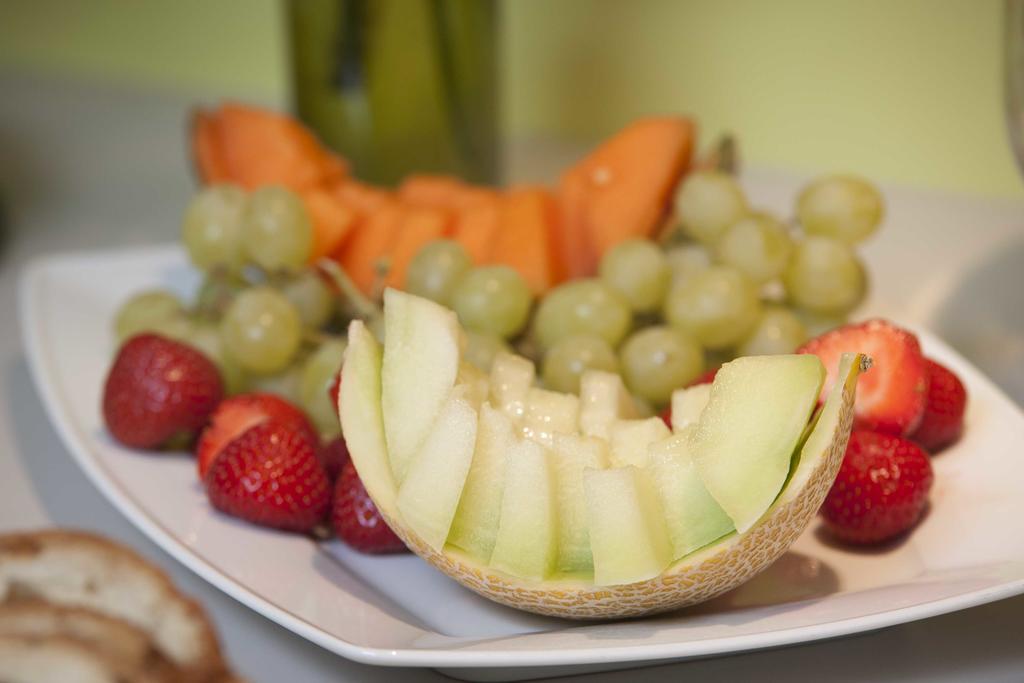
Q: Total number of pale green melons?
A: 1